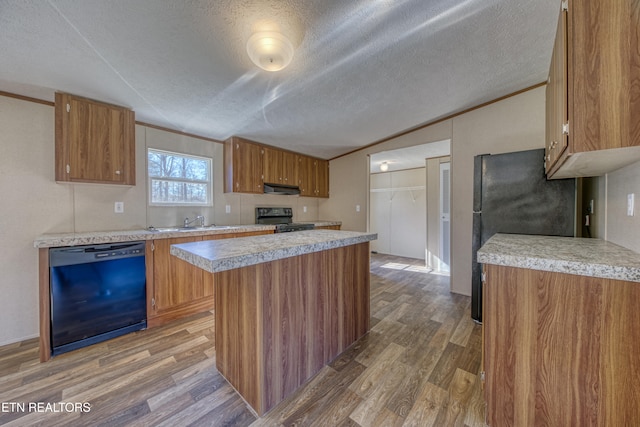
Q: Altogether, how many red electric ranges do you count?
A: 0